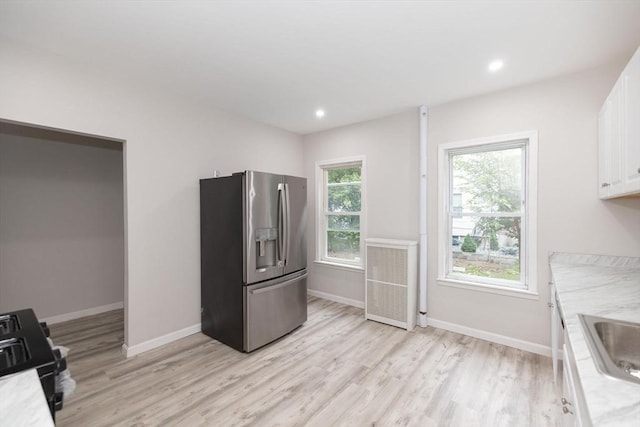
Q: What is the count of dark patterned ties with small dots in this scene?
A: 0